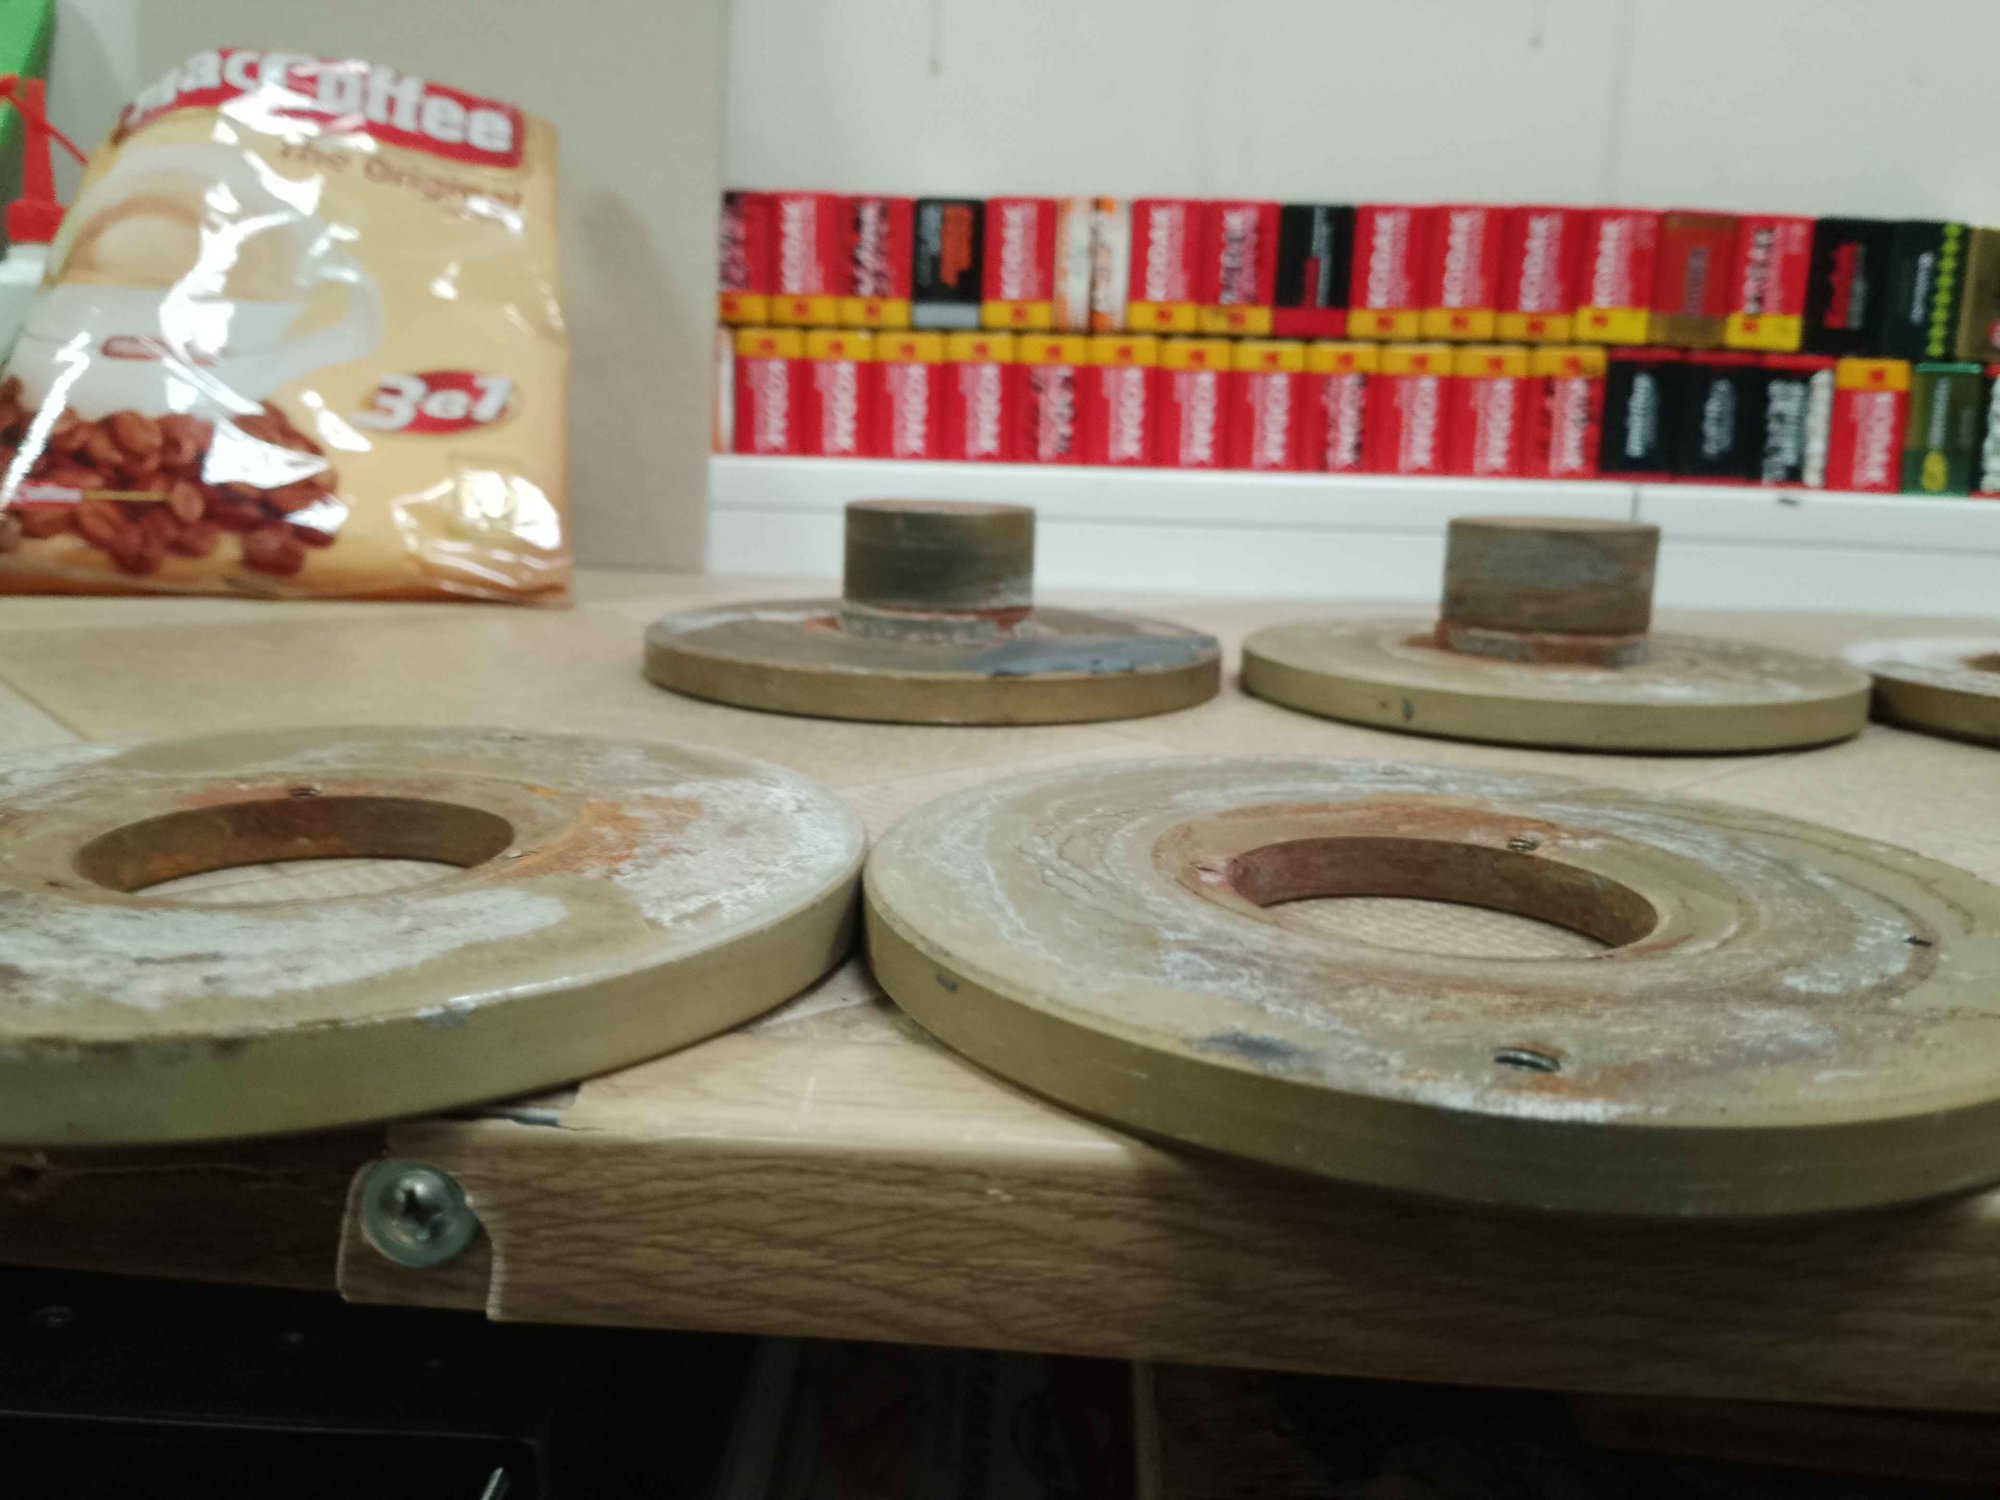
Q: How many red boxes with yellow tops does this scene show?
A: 13